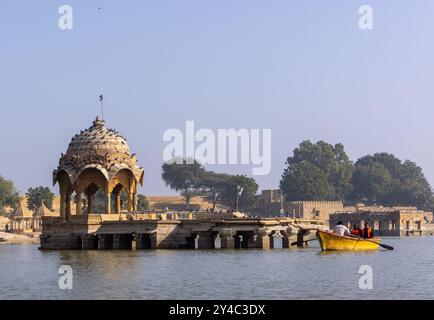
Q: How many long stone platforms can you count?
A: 1